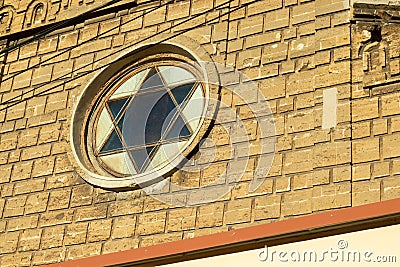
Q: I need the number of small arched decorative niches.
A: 3